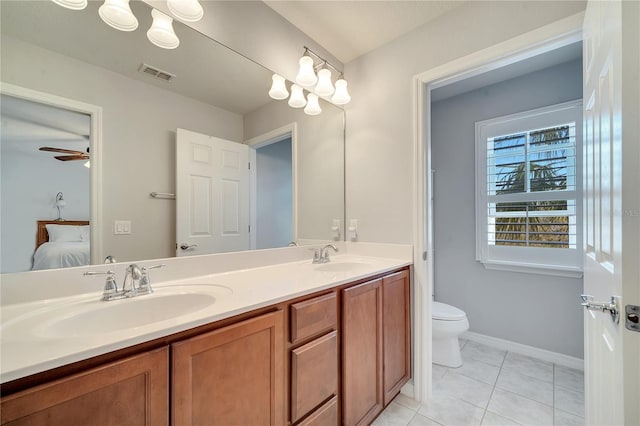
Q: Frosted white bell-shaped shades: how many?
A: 10